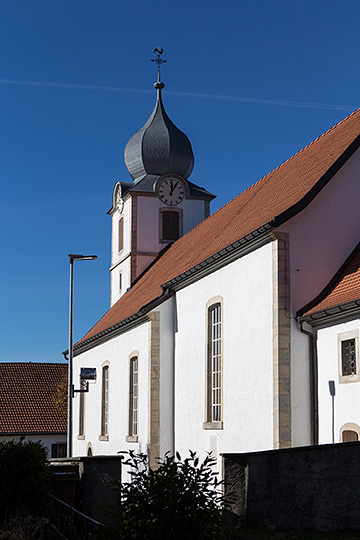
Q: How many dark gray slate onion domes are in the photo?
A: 1